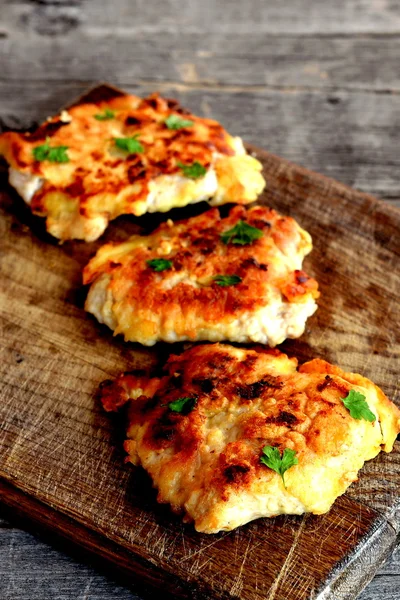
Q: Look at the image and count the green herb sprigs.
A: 11